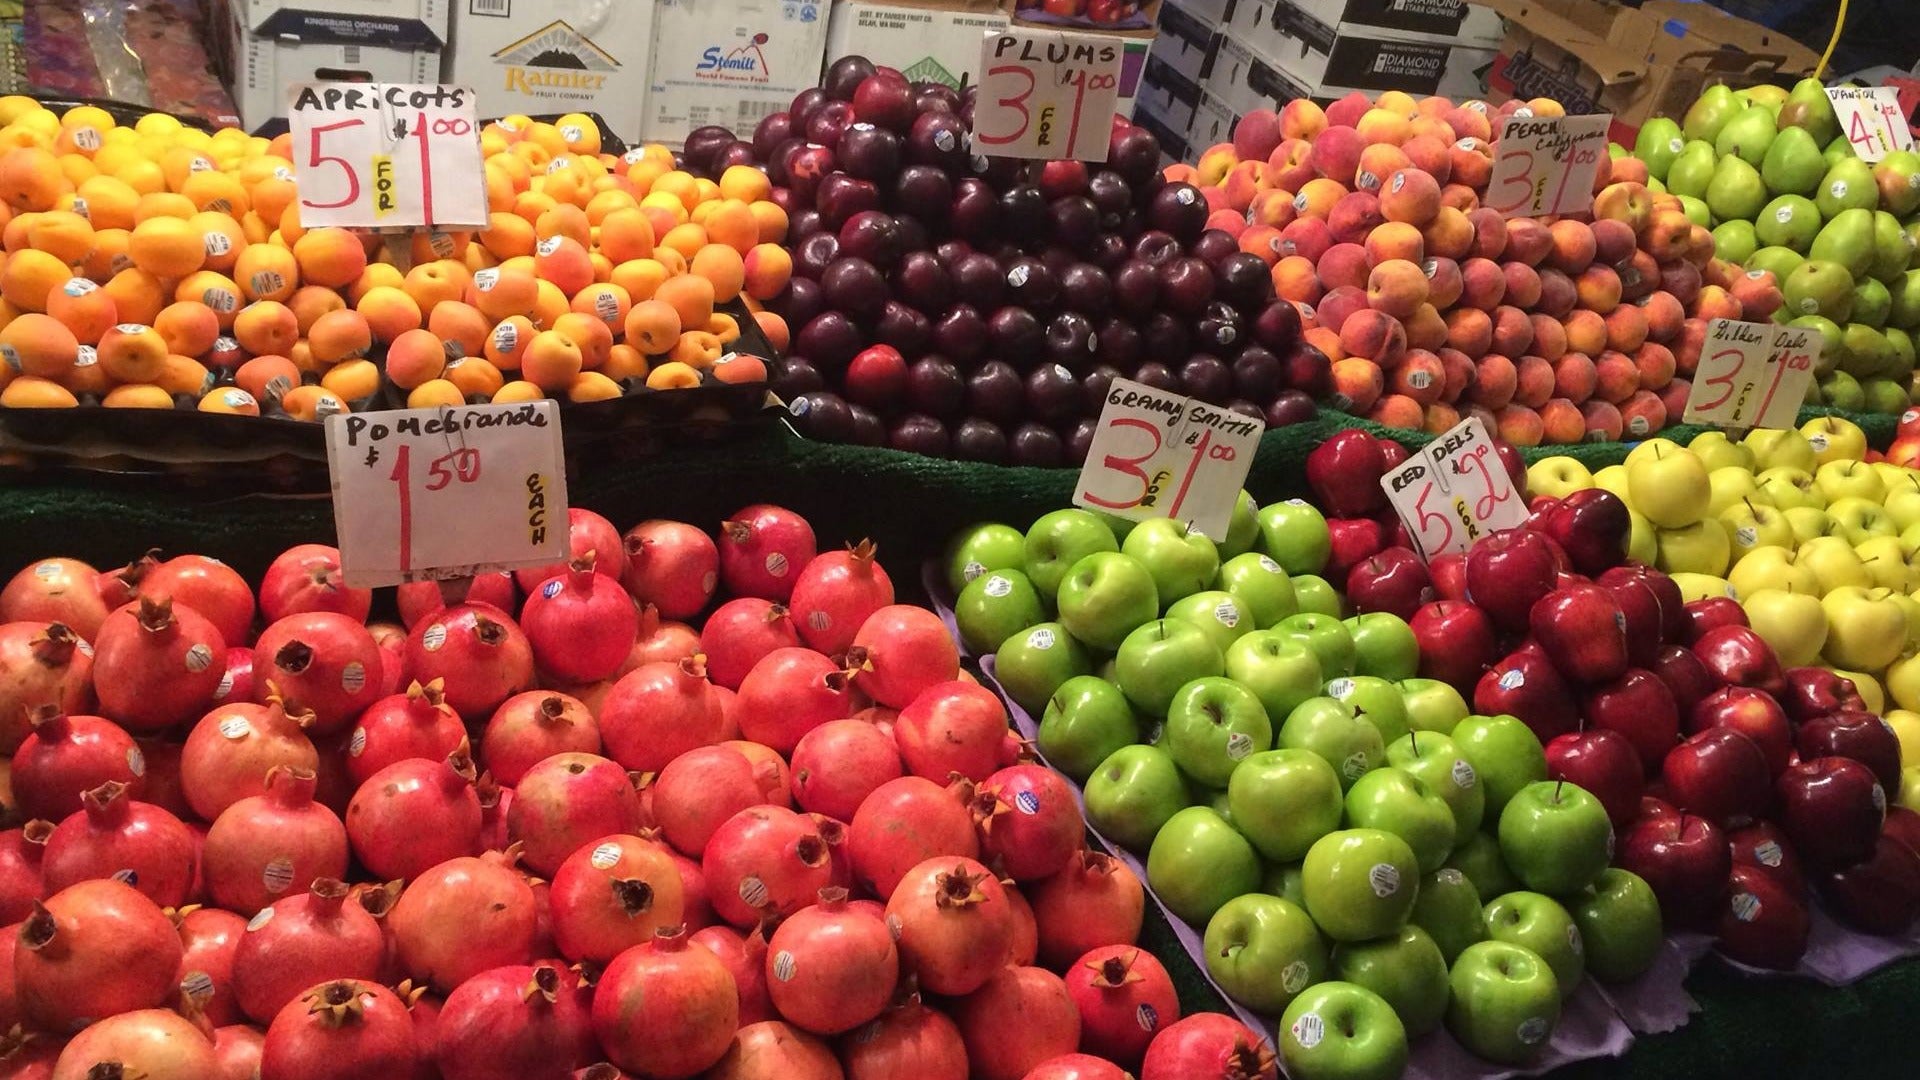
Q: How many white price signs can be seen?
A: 8